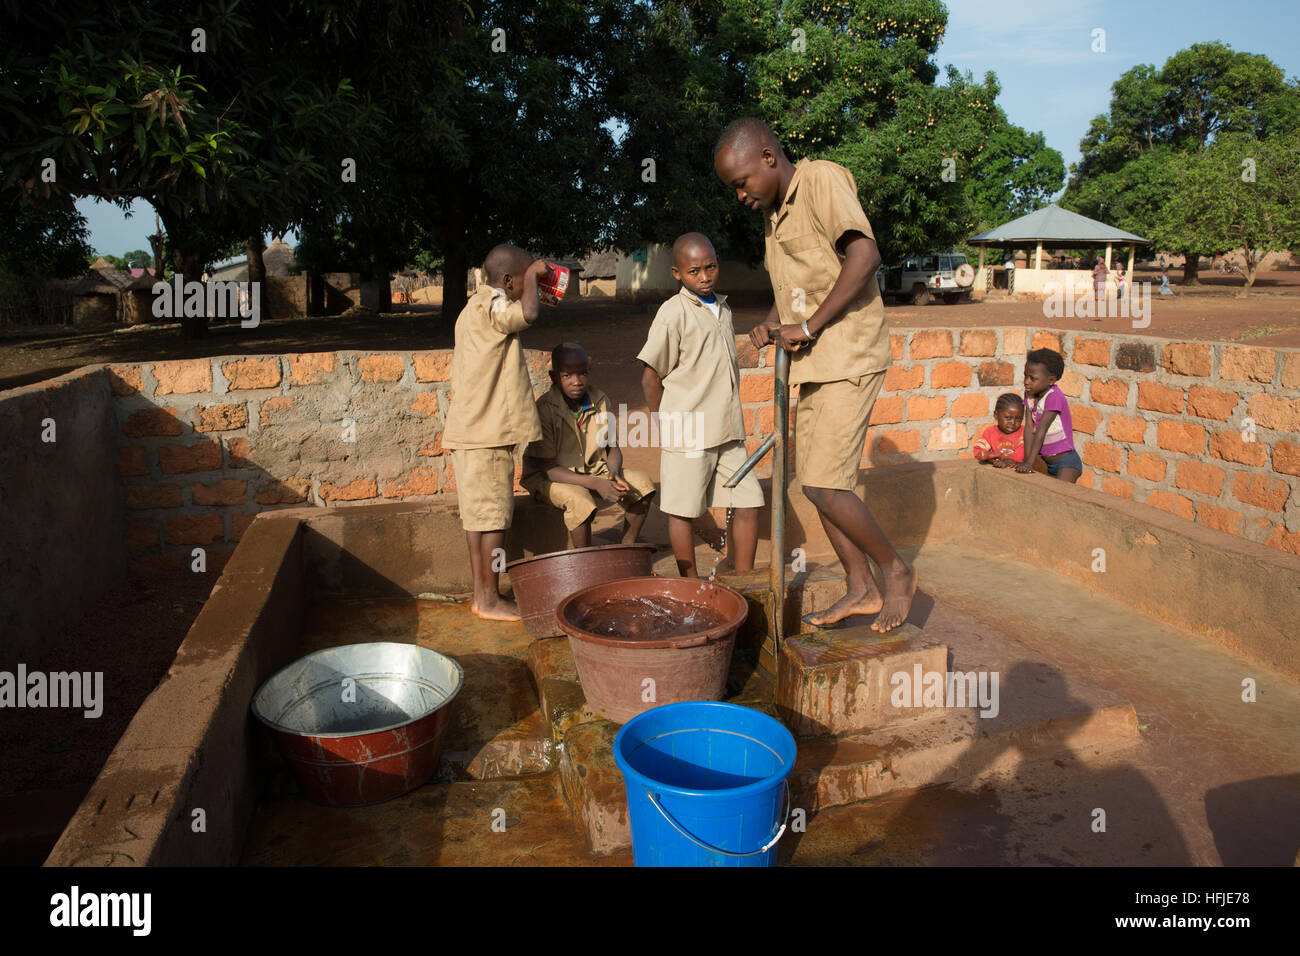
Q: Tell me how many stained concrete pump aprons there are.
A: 1